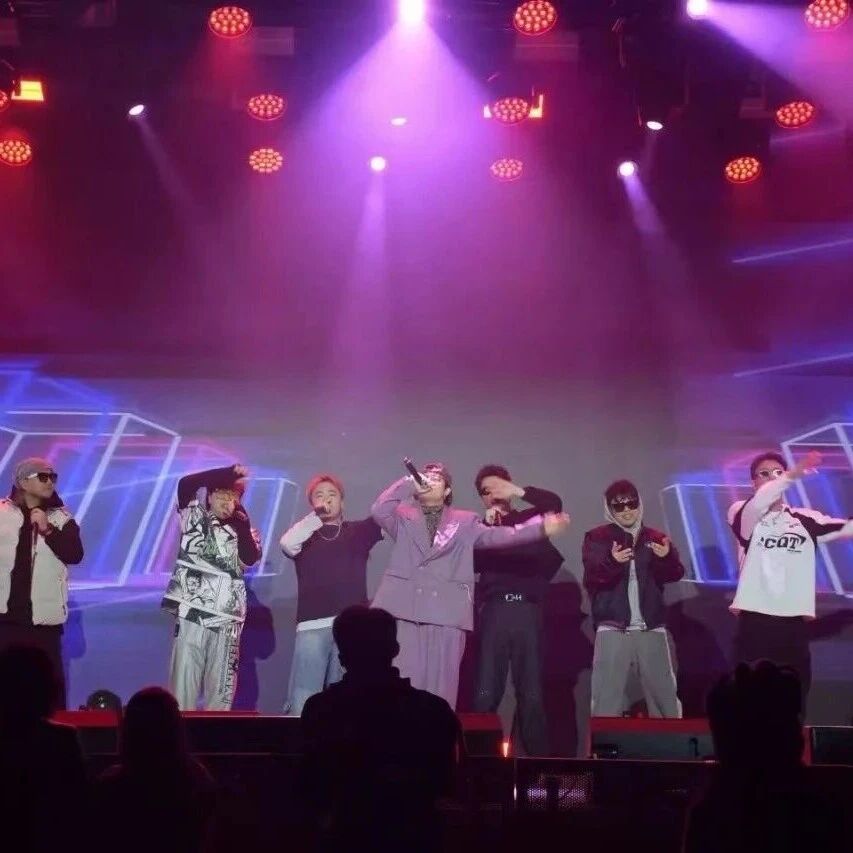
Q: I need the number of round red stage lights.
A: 11